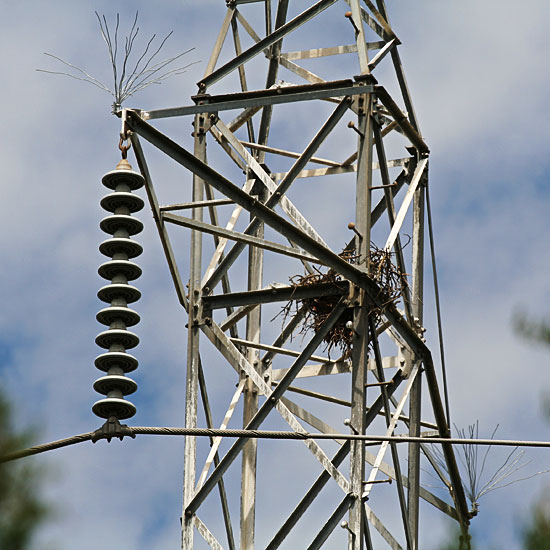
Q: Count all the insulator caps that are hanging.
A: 11